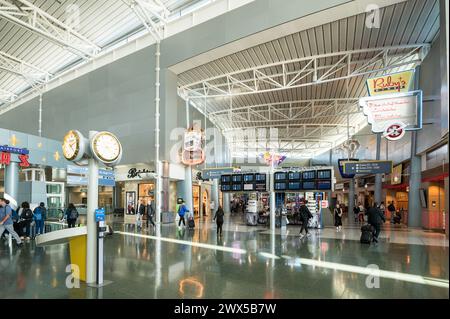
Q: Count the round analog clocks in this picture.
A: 2